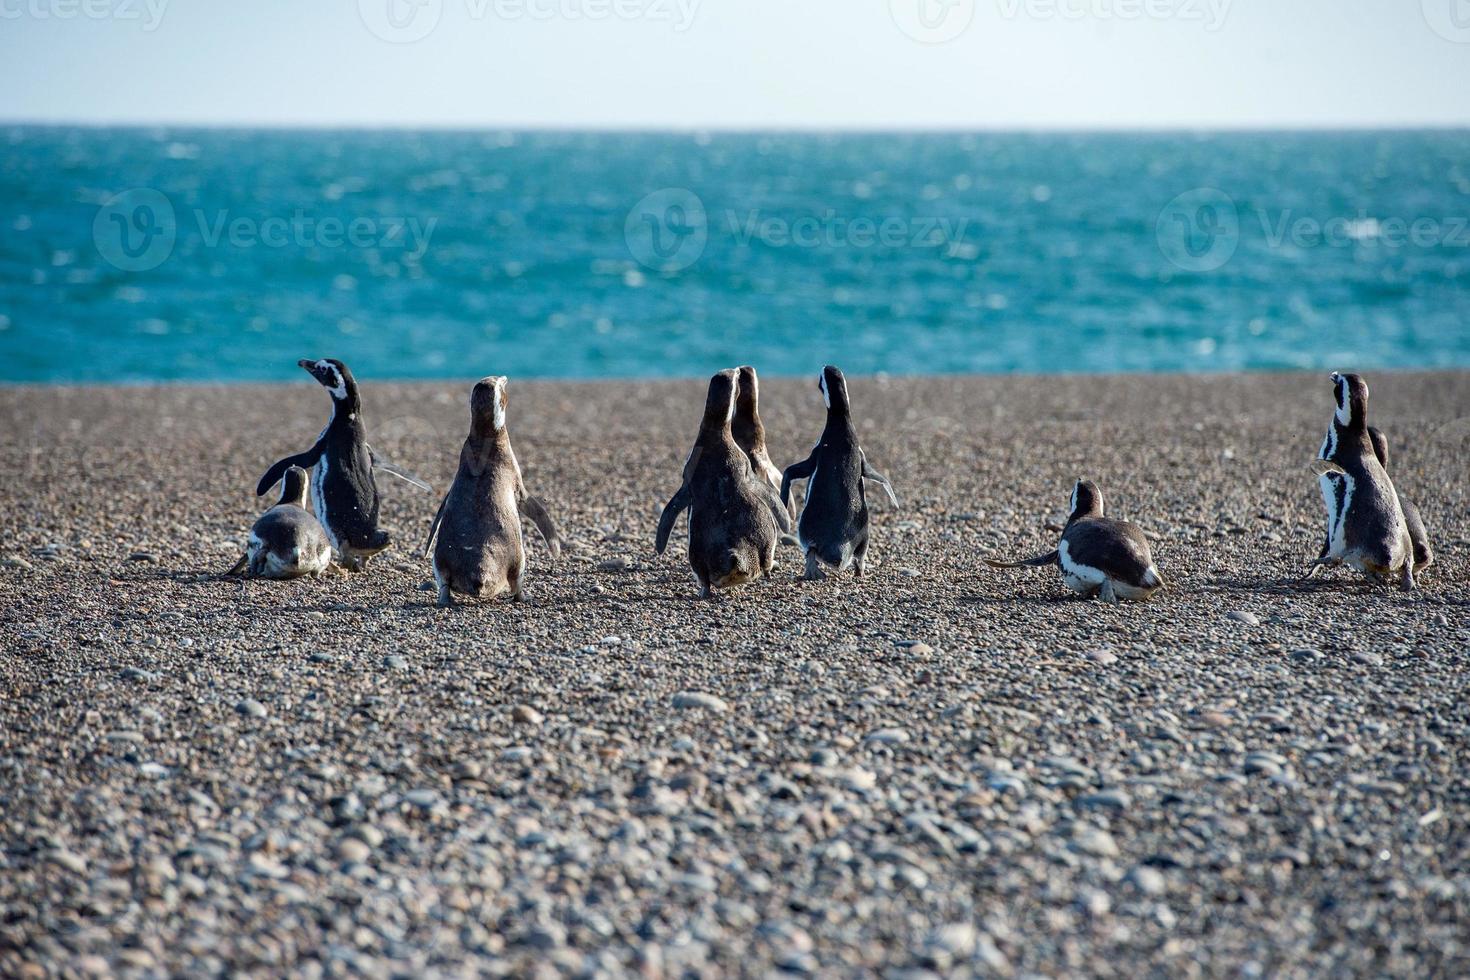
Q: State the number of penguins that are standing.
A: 7